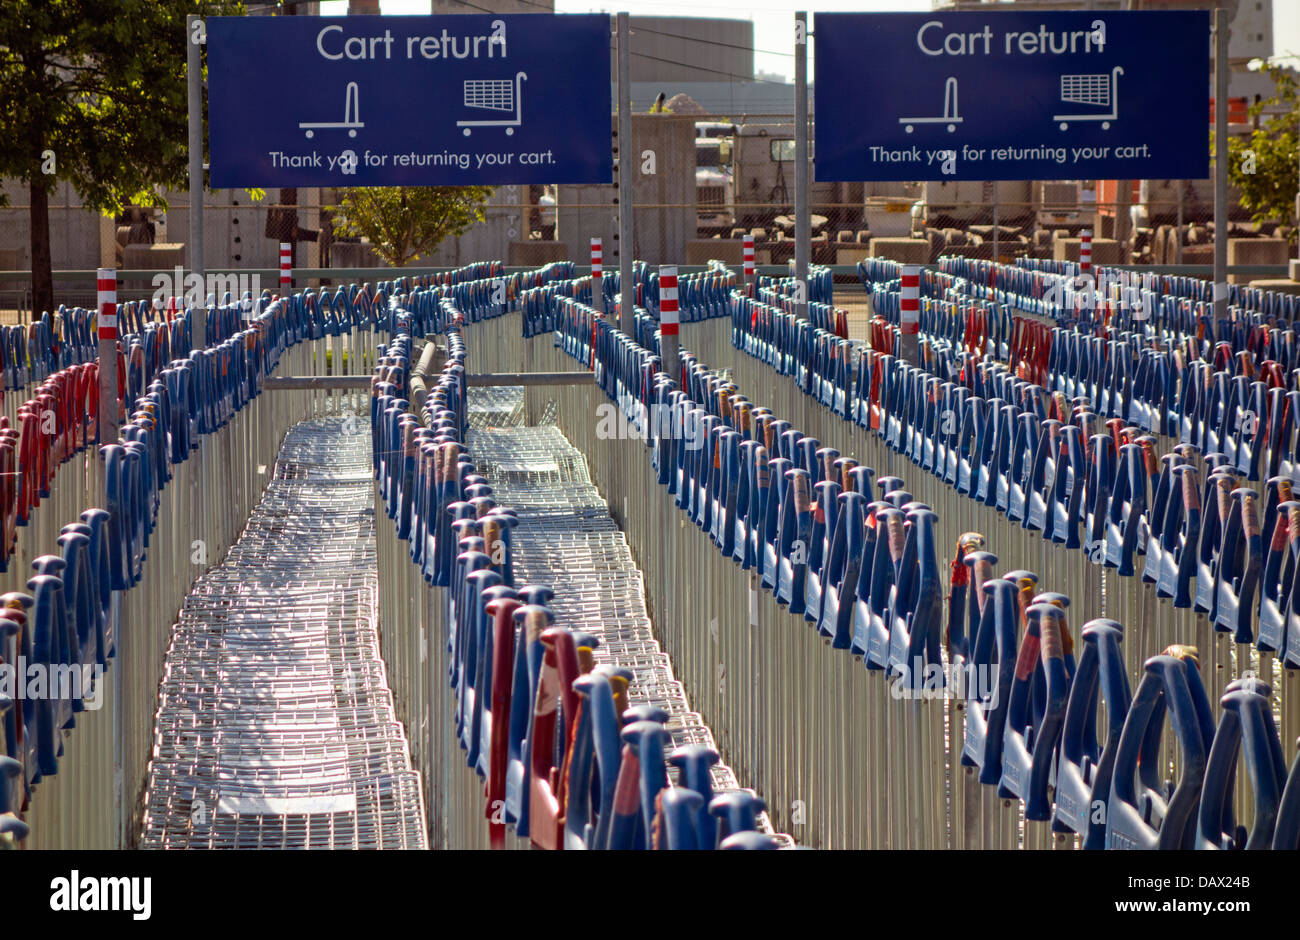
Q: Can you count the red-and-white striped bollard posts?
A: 7